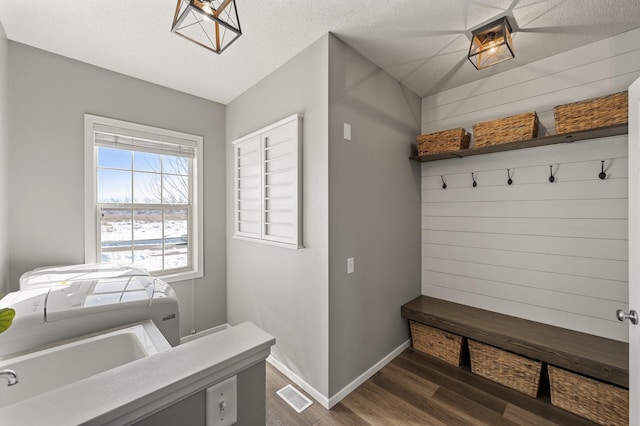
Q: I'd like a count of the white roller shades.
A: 1